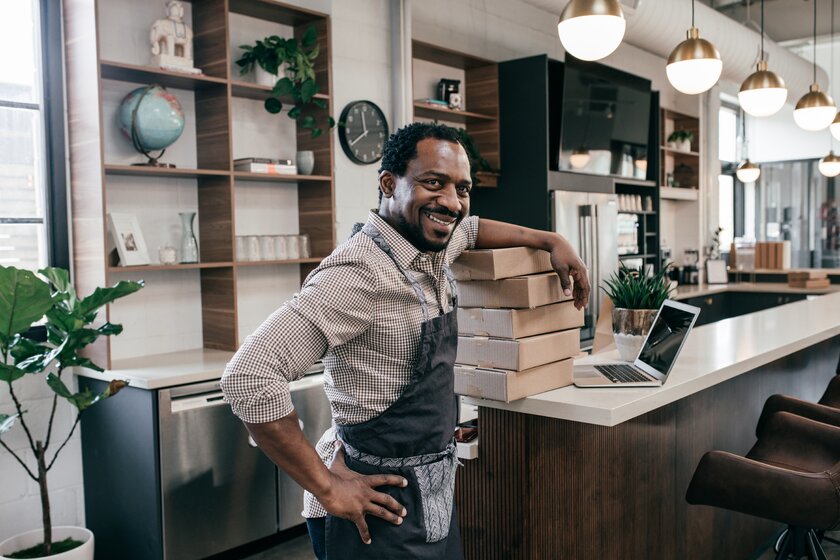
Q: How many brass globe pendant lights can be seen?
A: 7